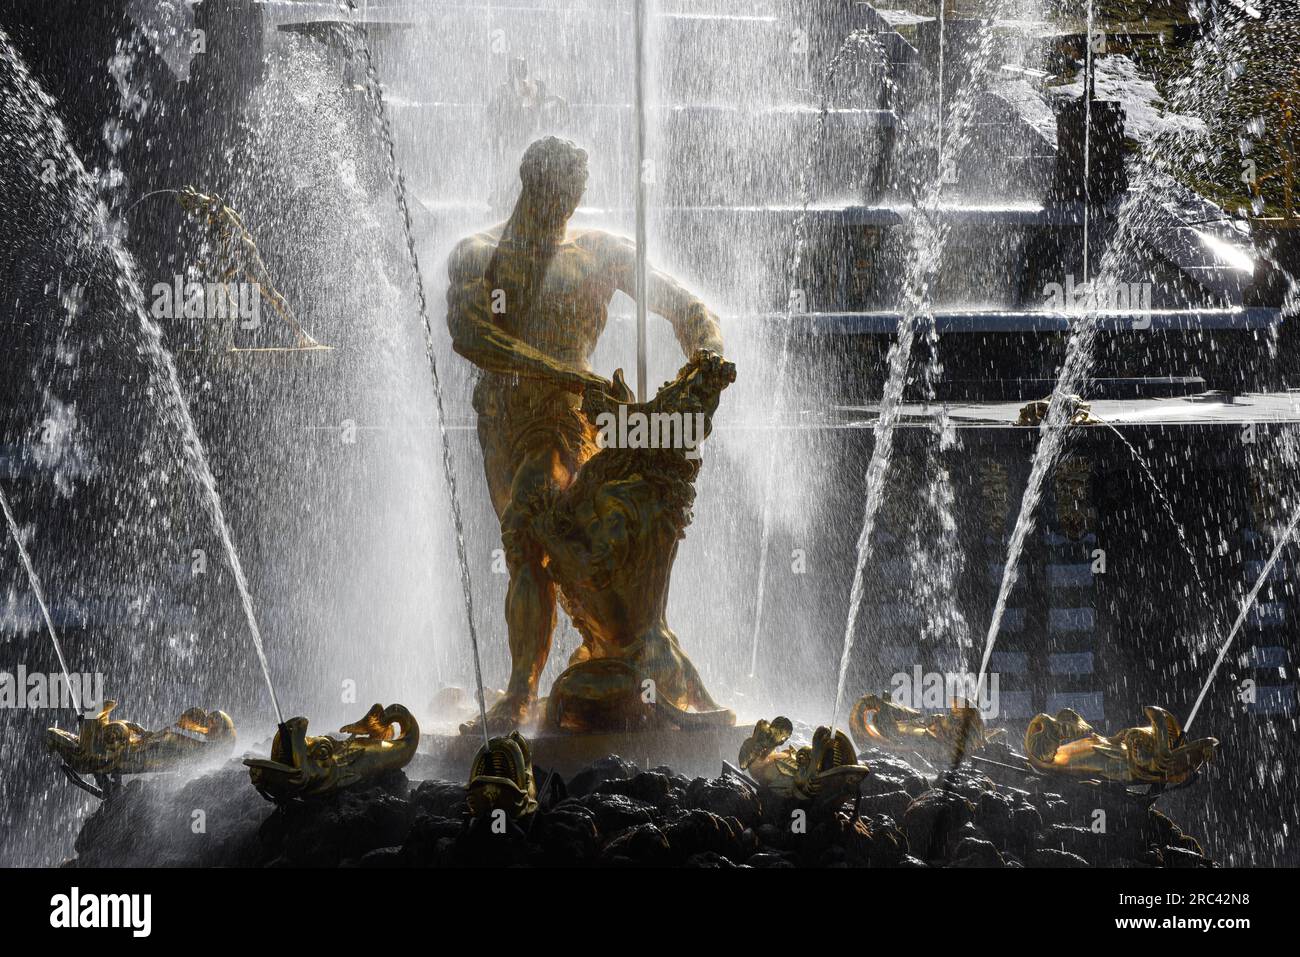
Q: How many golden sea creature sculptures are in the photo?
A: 6